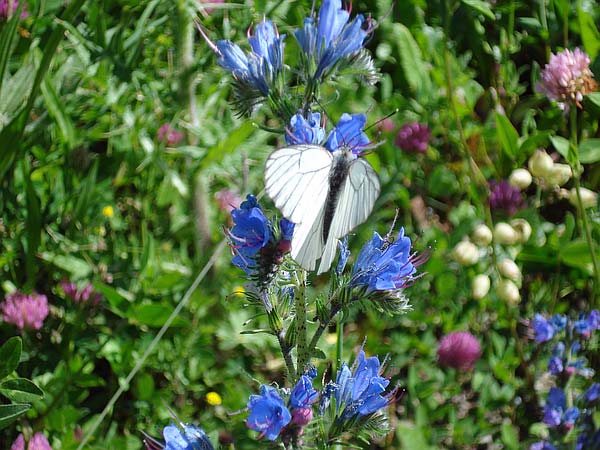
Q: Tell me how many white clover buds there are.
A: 11